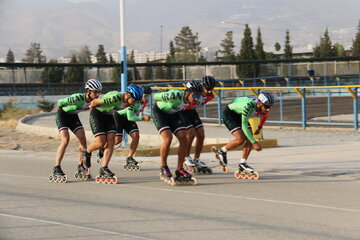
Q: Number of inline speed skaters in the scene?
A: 6